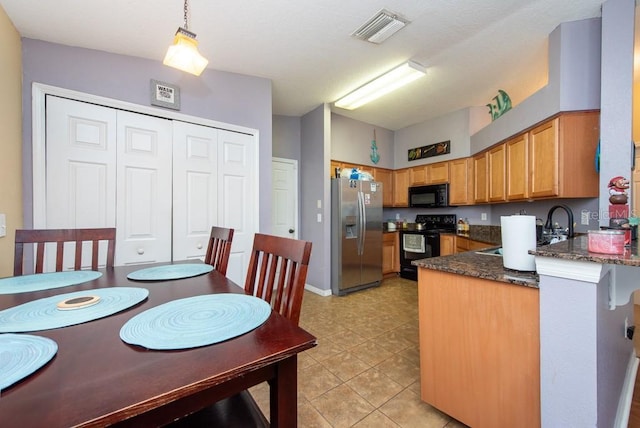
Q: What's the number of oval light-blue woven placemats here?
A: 5